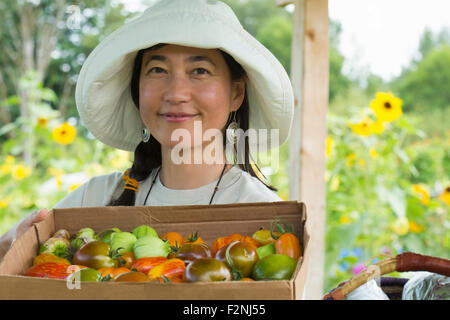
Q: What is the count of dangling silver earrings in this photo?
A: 2